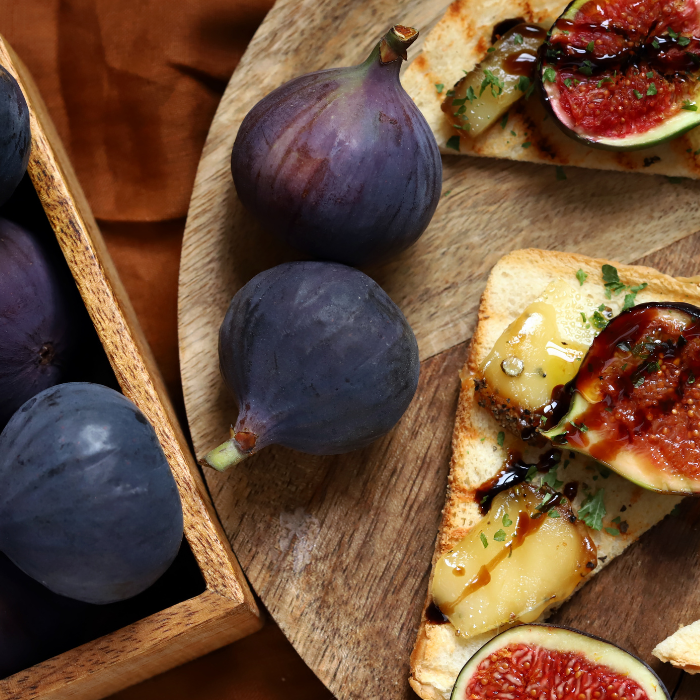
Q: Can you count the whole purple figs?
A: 5